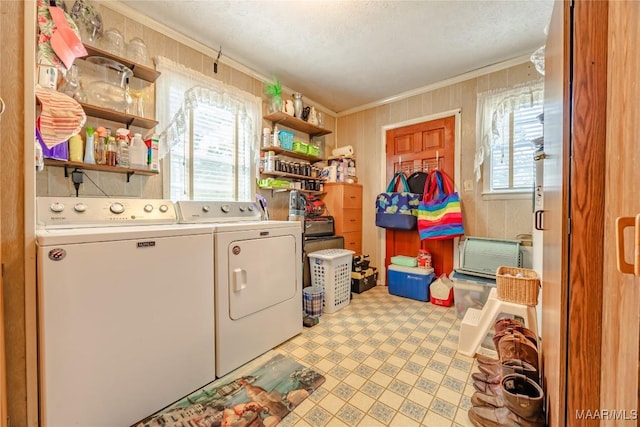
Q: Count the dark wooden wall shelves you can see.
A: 7